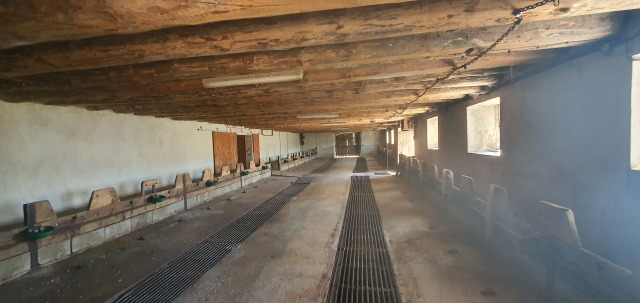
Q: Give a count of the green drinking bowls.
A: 5